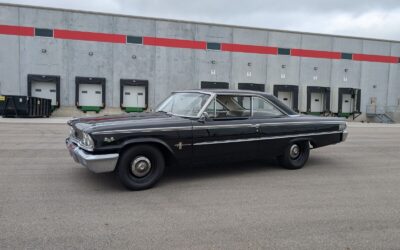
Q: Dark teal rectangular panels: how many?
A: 5